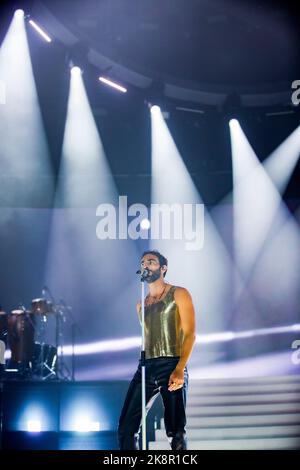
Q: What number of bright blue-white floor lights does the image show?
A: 2